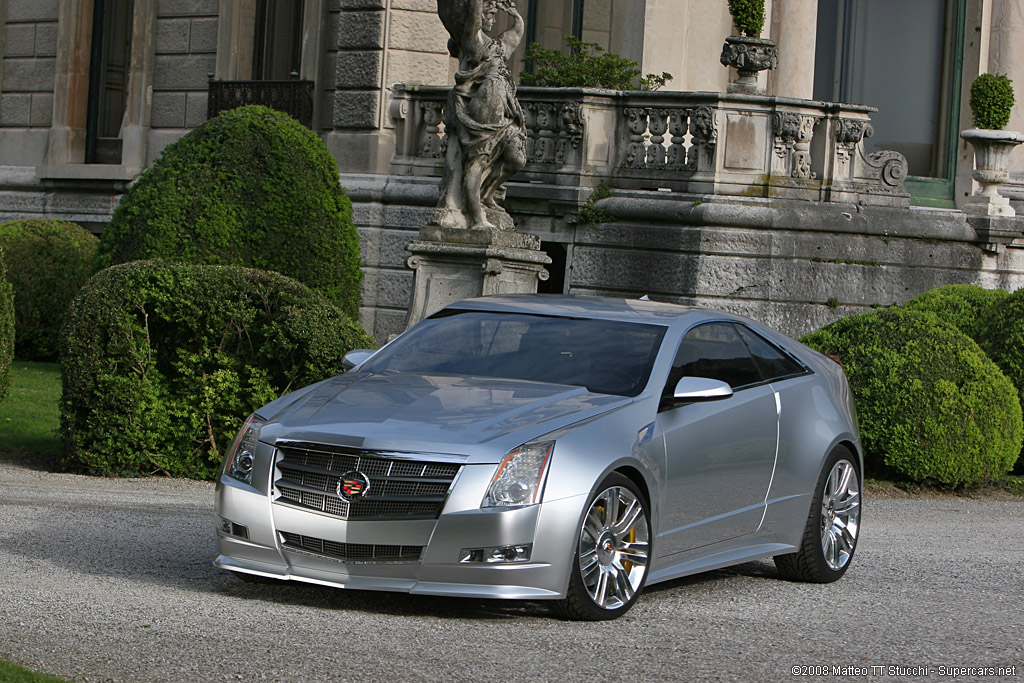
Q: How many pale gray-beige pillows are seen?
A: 0